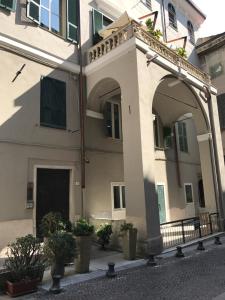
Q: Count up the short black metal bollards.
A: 6